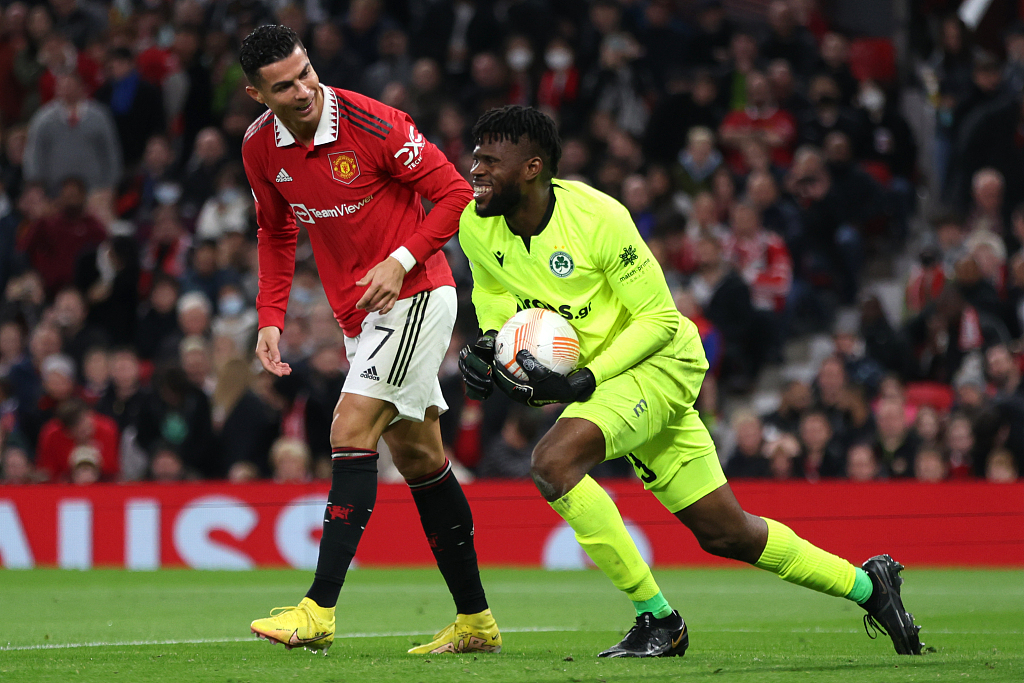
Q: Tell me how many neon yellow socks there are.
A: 2